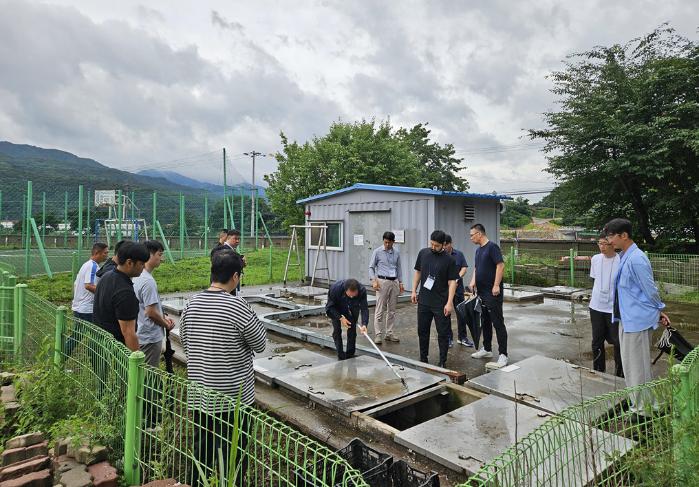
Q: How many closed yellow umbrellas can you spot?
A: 0